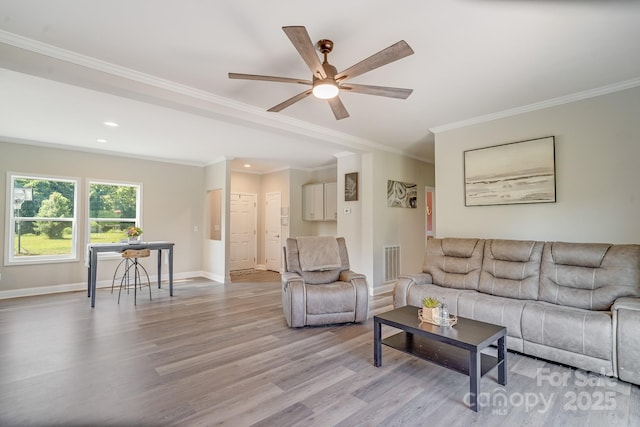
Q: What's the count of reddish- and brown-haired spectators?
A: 0